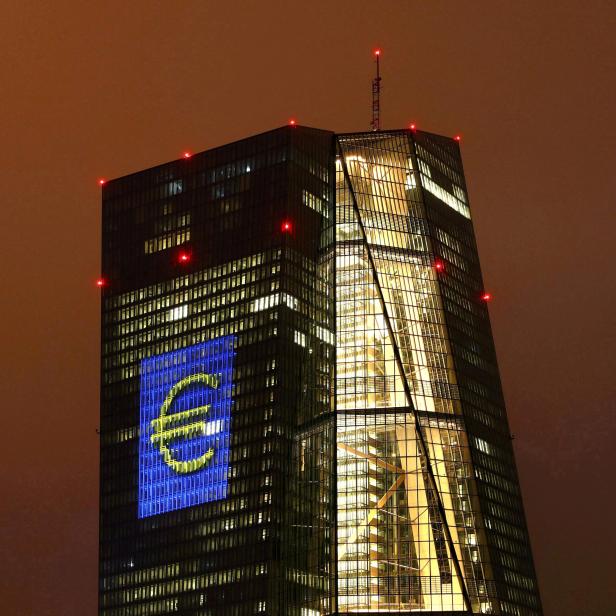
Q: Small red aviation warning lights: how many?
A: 11